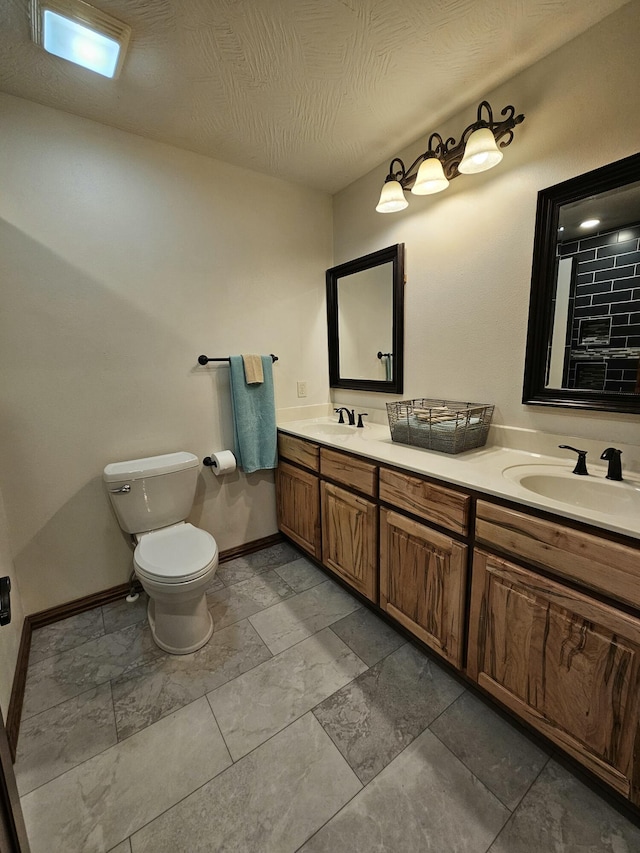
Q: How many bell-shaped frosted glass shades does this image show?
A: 3